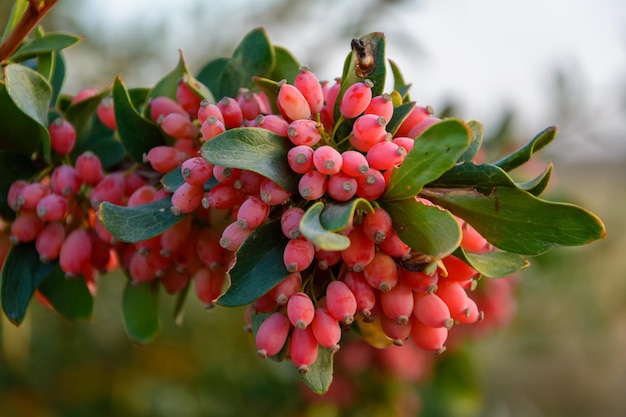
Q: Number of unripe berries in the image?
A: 0